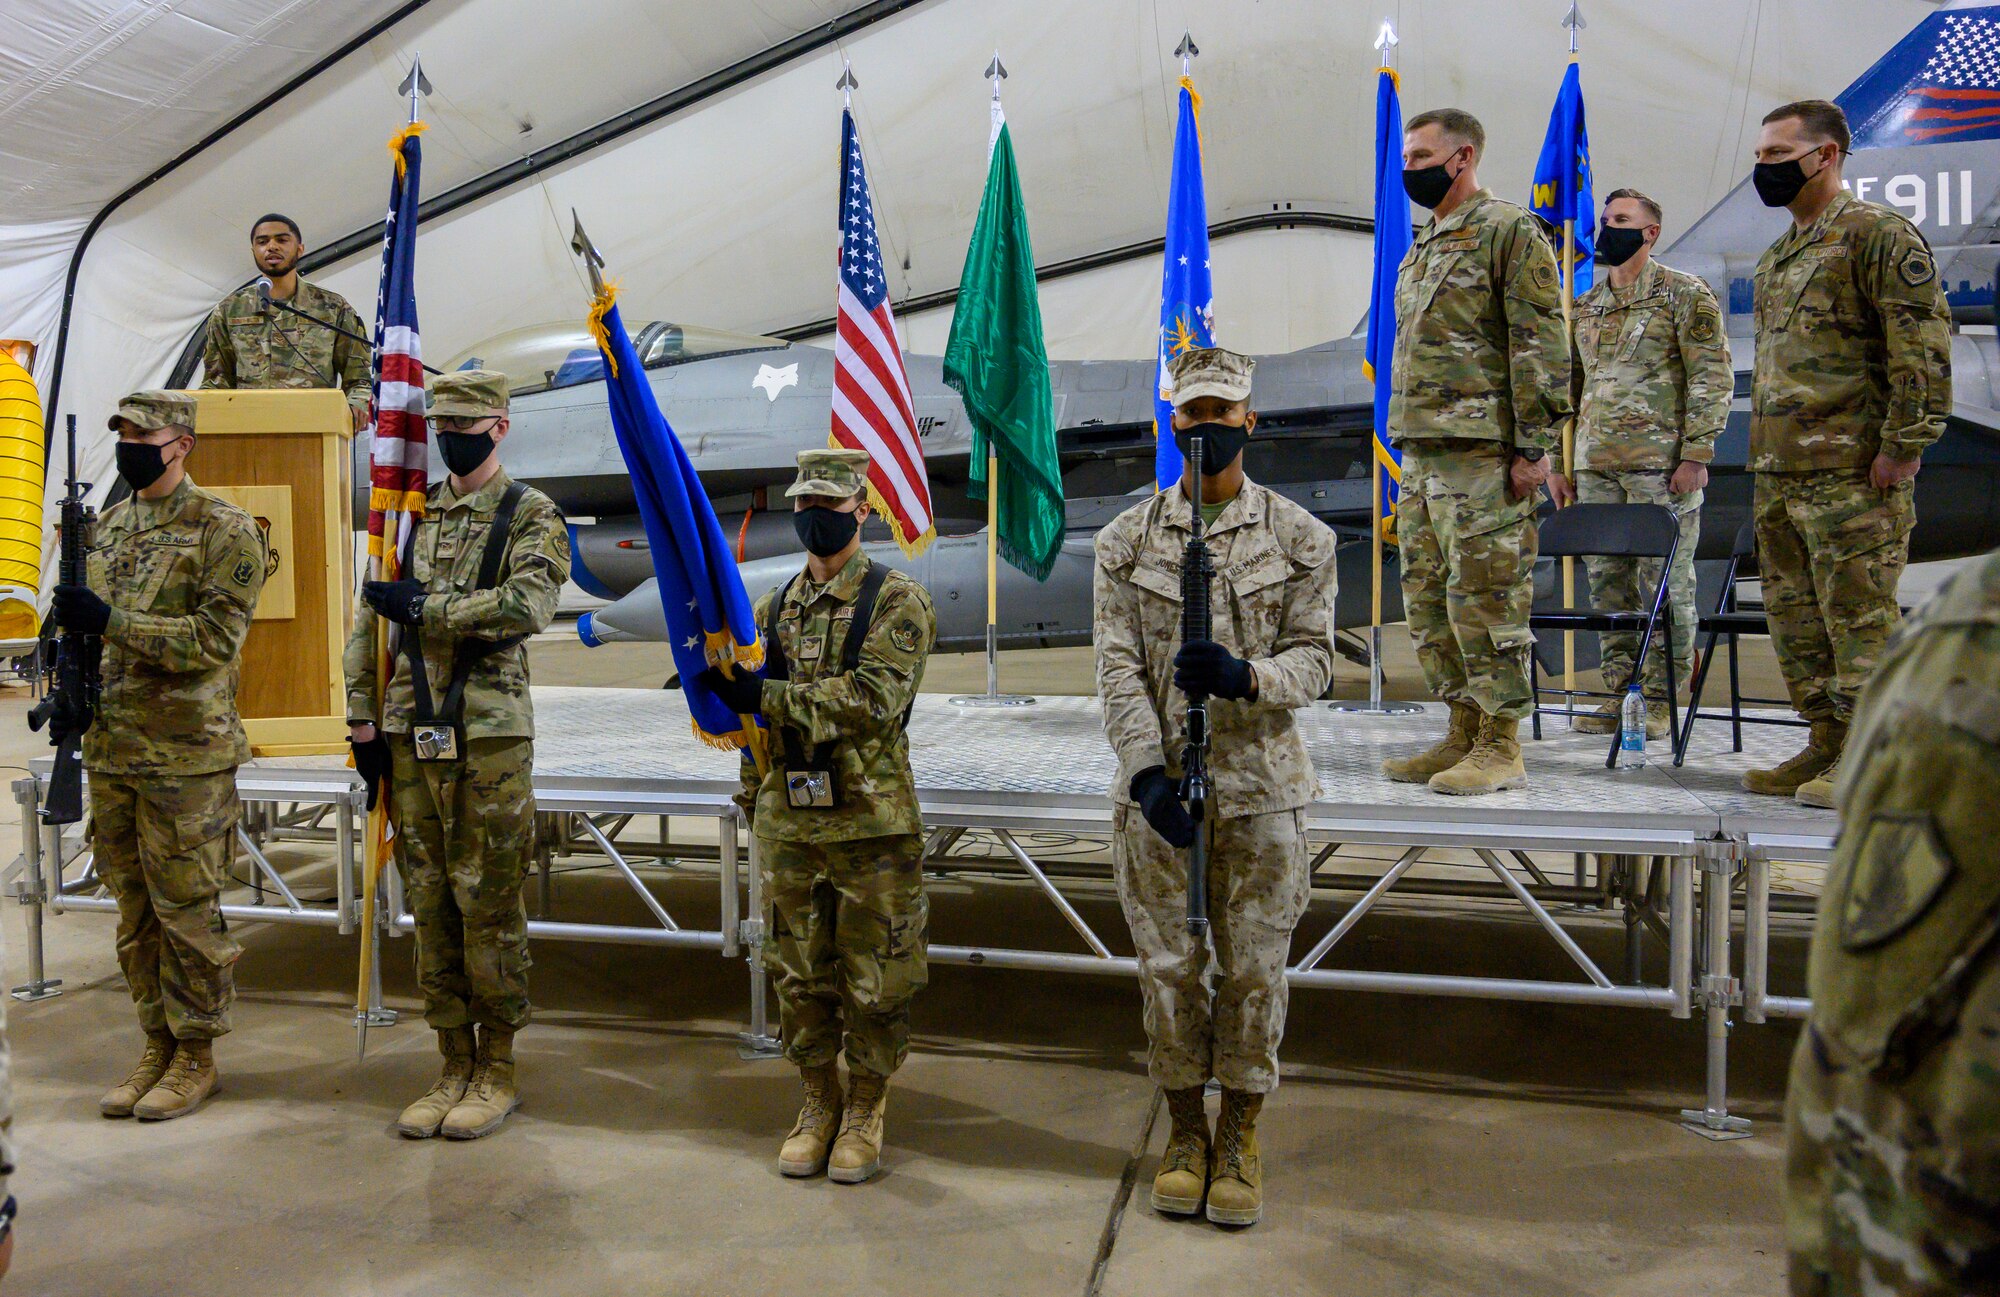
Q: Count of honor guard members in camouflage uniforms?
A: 4